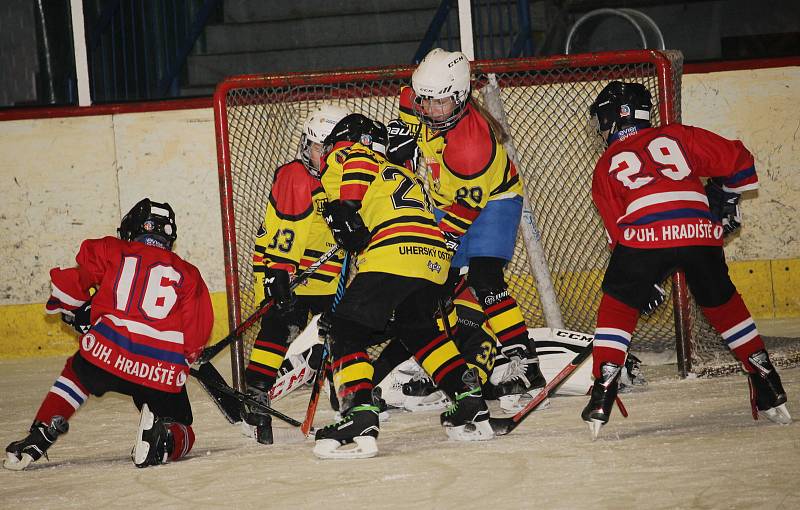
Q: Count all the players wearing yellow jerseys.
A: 3